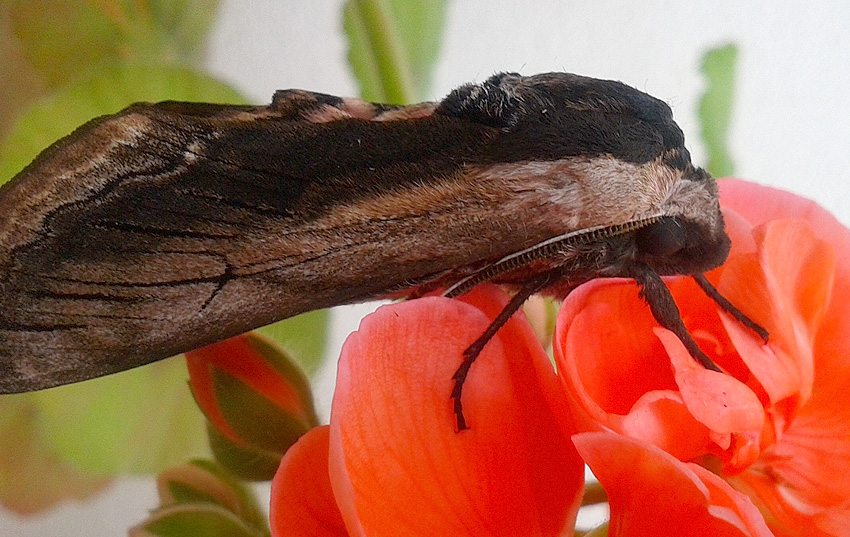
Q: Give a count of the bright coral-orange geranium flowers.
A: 2